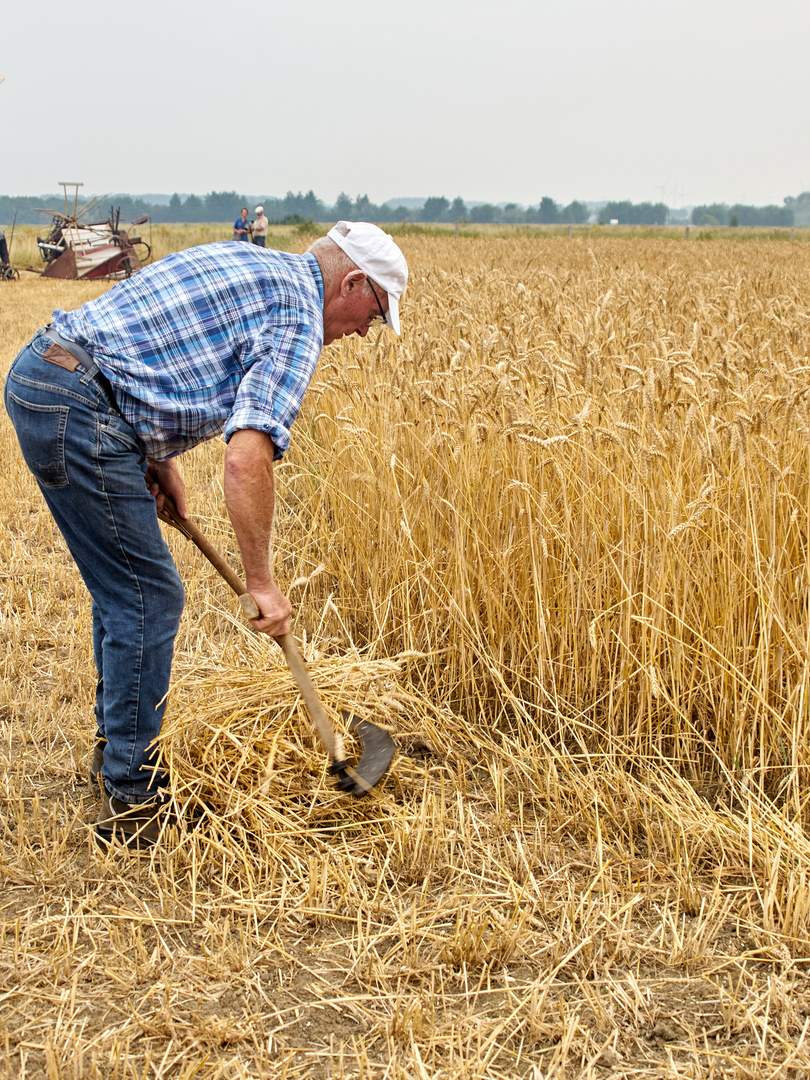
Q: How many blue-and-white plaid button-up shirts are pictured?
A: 1